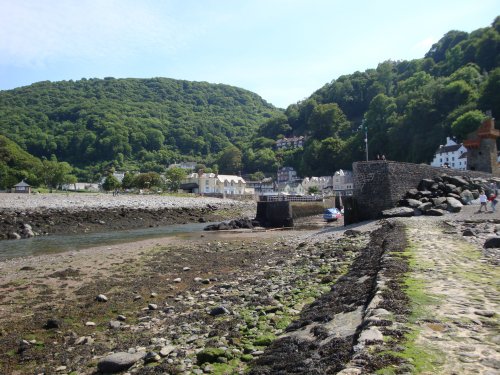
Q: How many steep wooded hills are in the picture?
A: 2